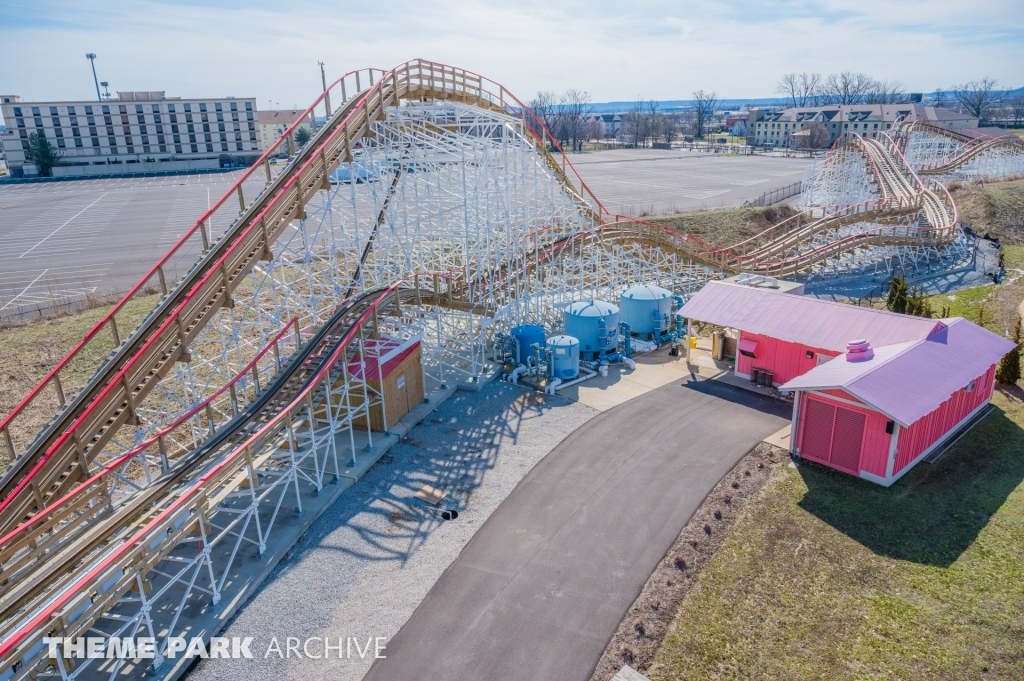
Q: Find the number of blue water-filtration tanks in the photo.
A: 4